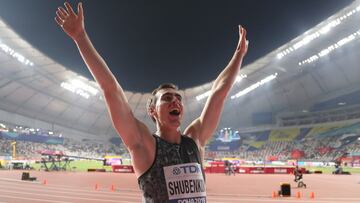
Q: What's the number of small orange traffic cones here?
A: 6